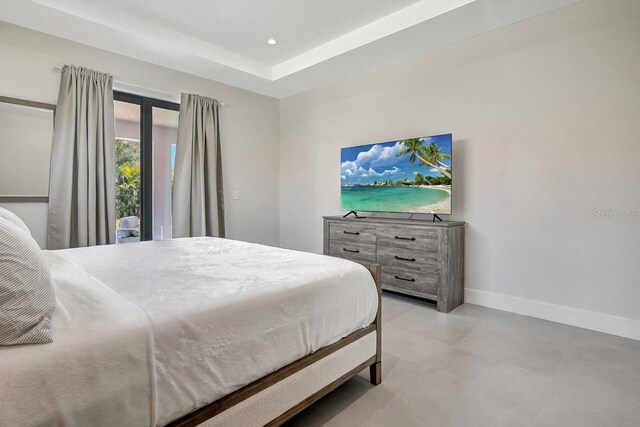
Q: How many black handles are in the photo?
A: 5